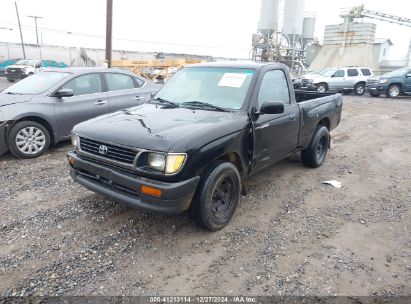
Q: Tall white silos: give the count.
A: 2